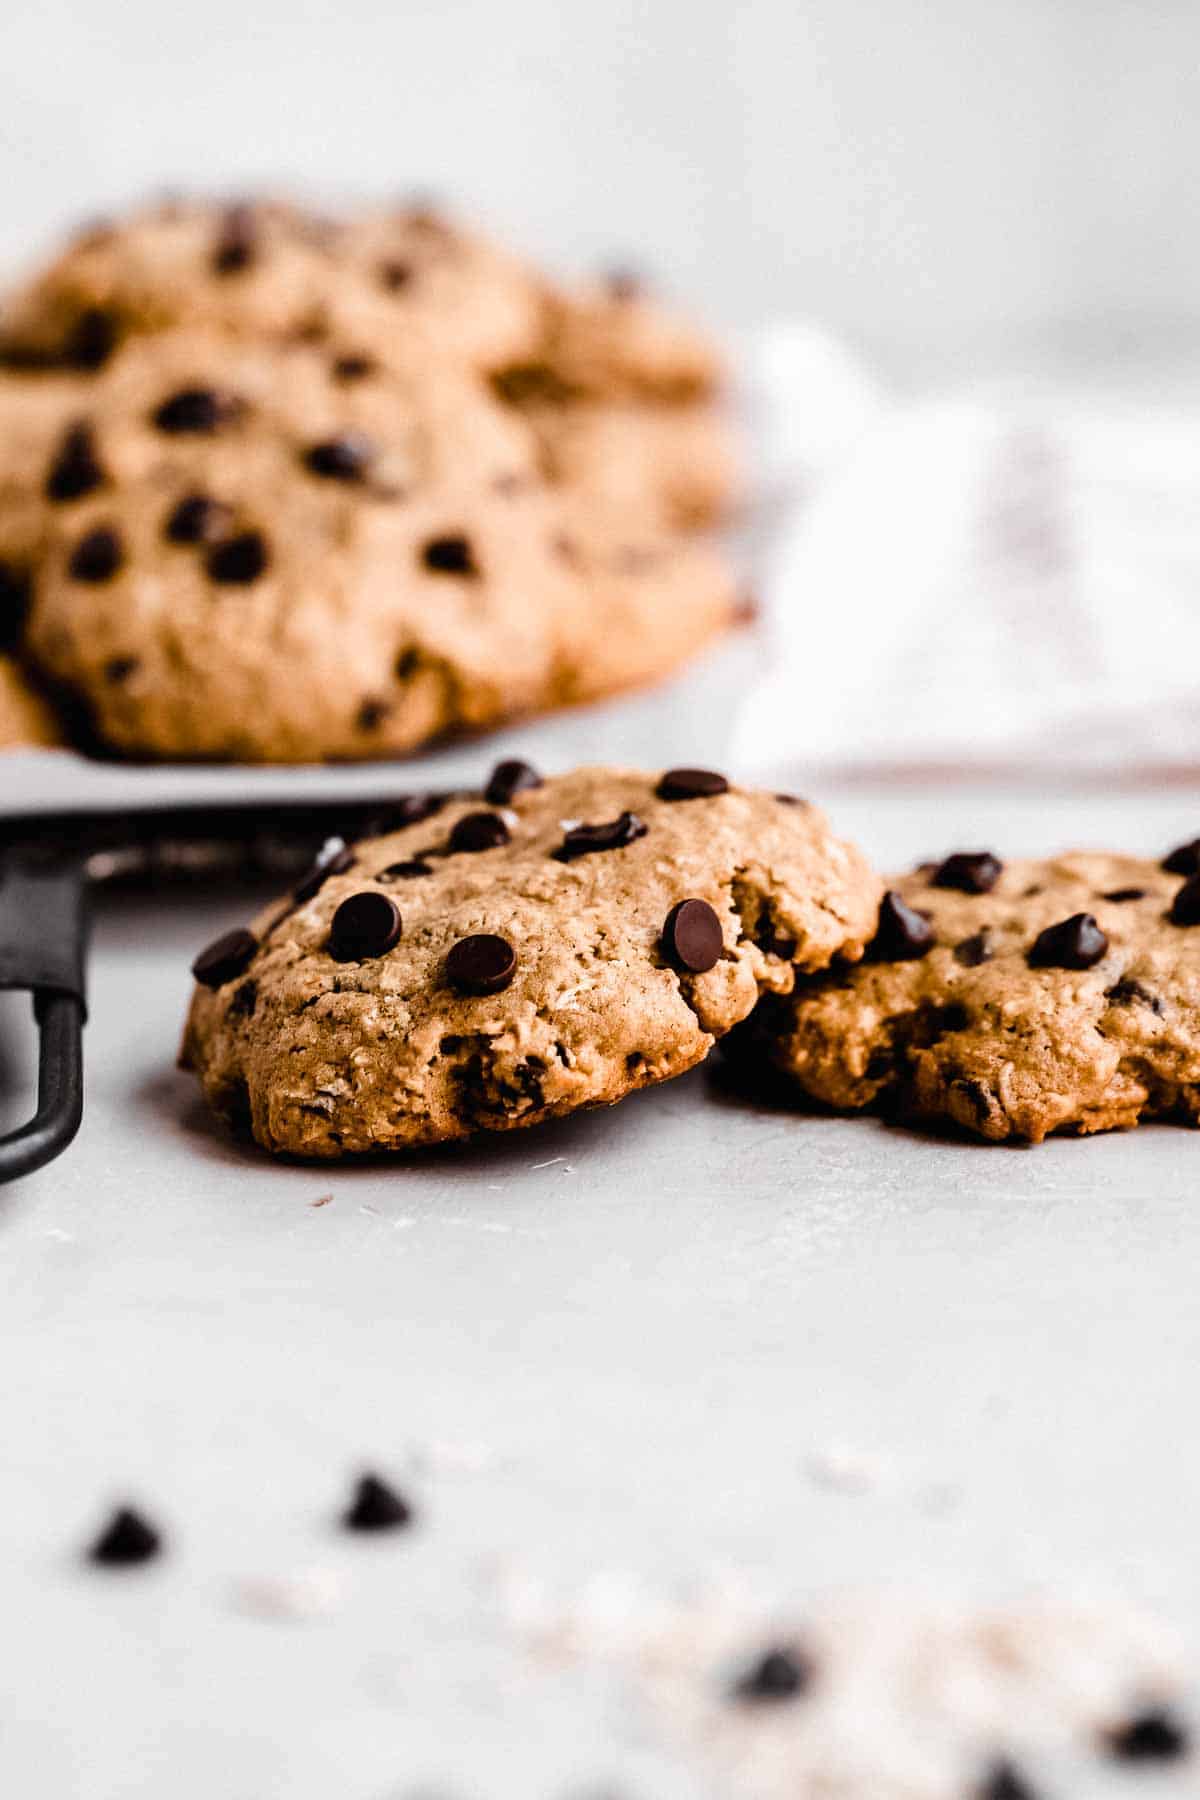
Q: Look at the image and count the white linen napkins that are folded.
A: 1